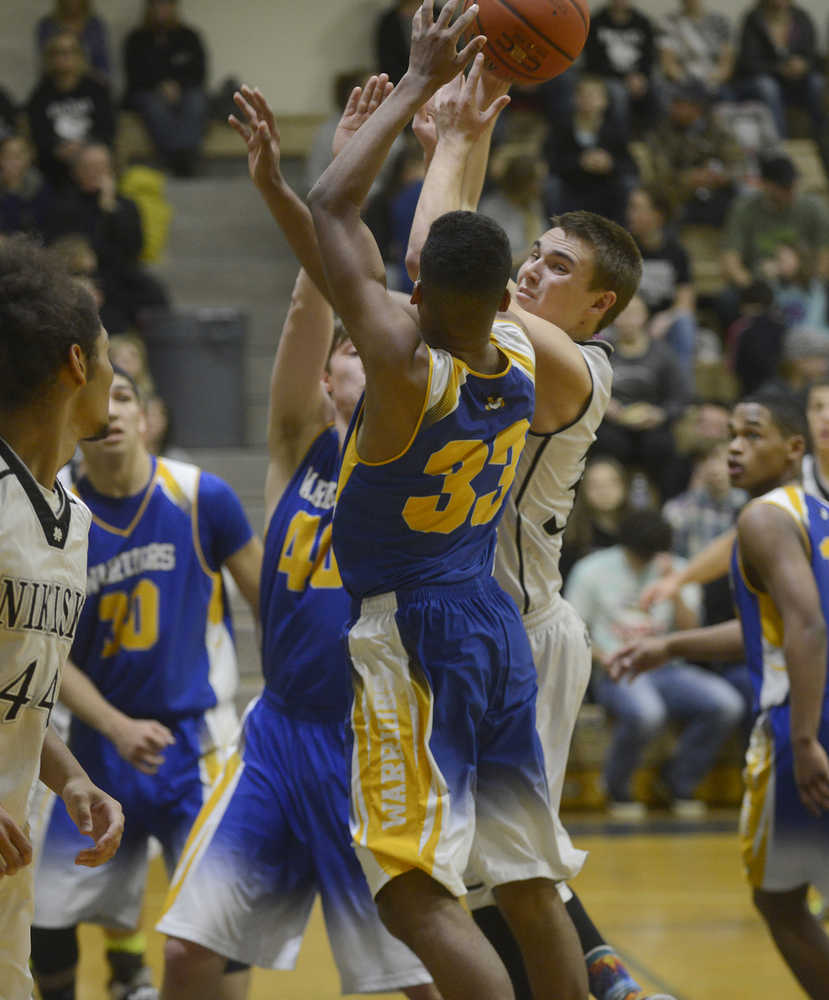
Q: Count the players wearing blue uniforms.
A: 4